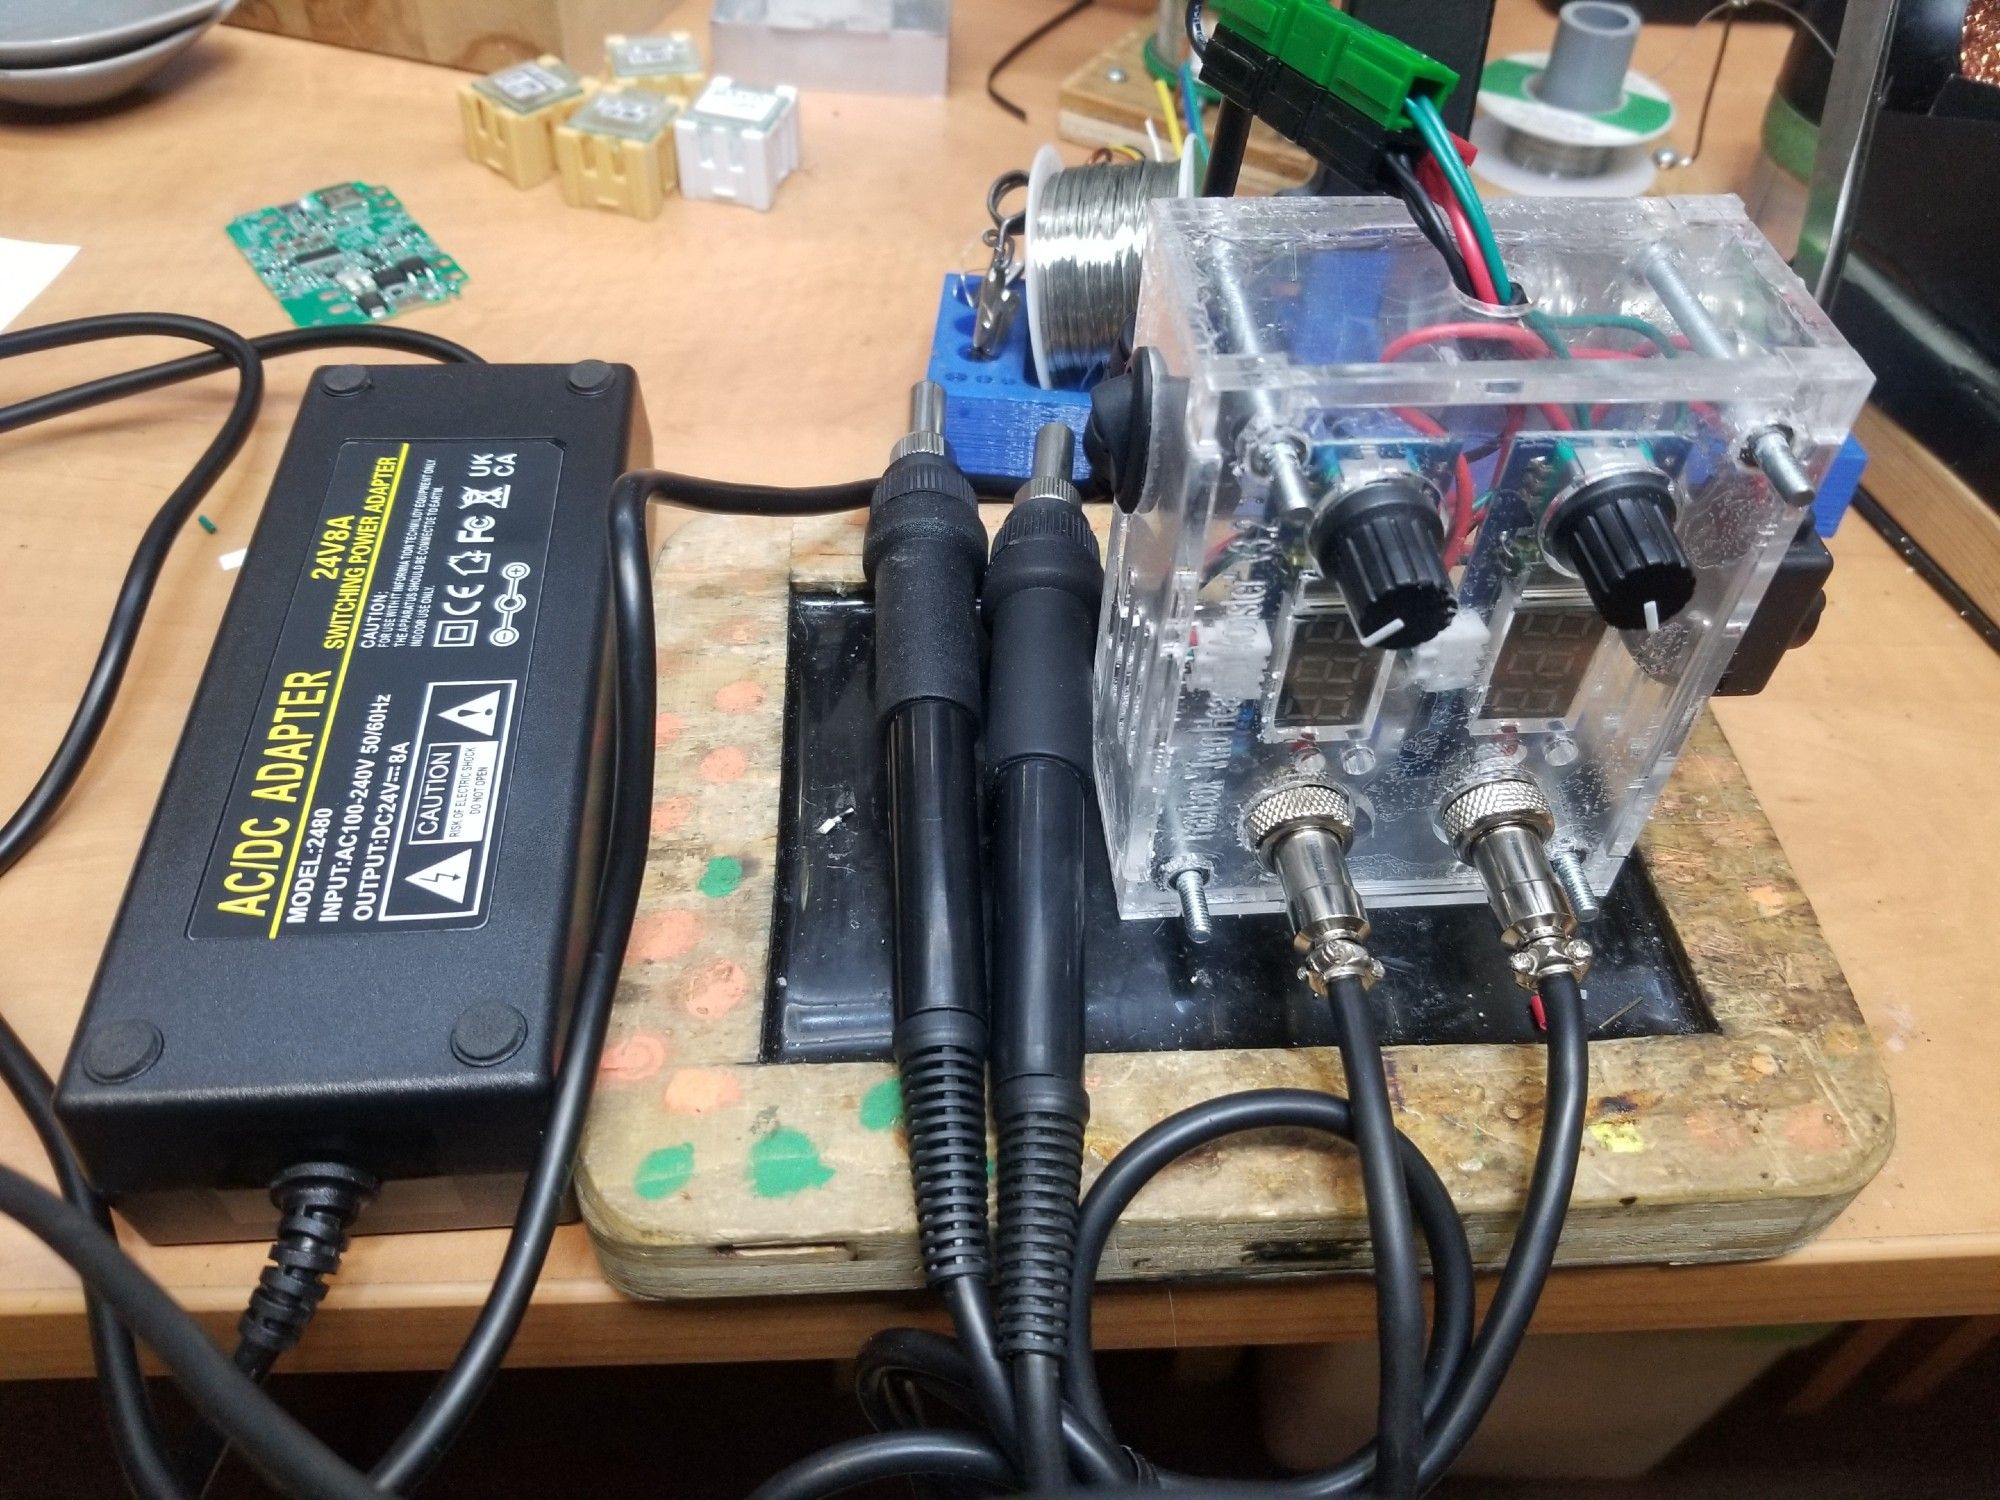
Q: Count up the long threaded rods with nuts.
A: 4